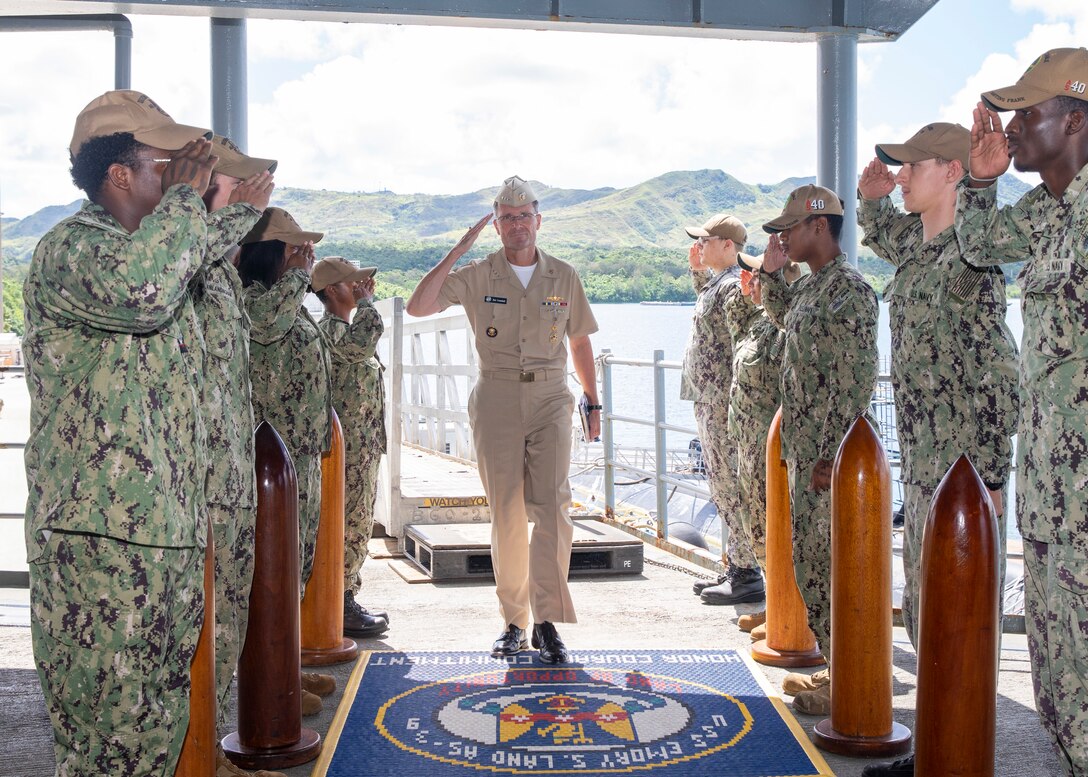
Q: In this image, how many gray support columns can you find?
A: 2